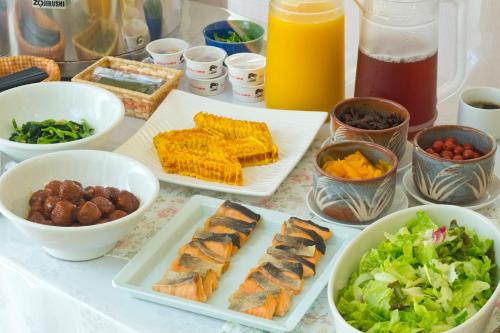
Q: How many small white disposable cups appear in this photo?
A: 5